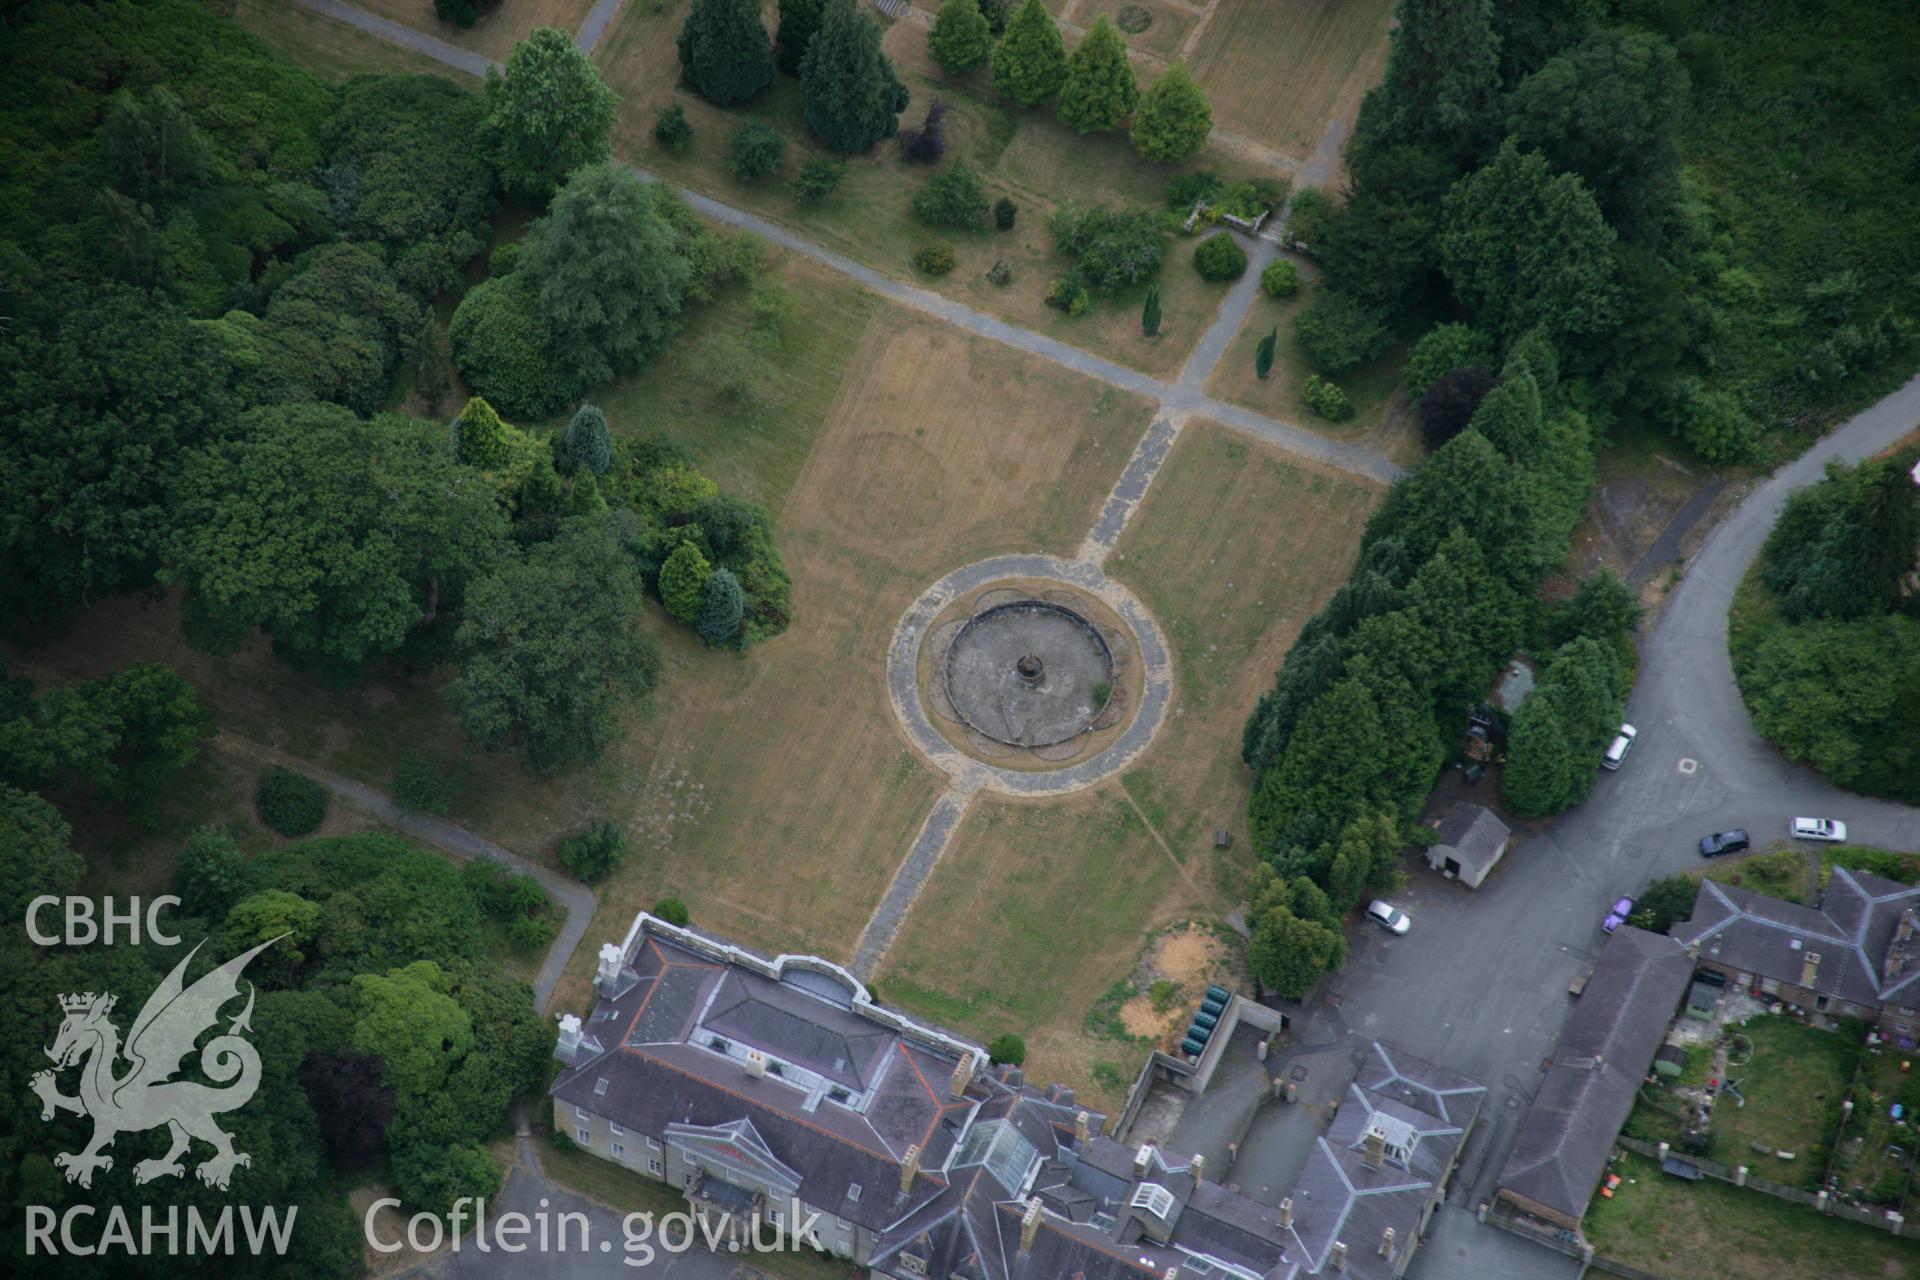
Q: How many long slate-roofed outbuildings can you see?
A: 1